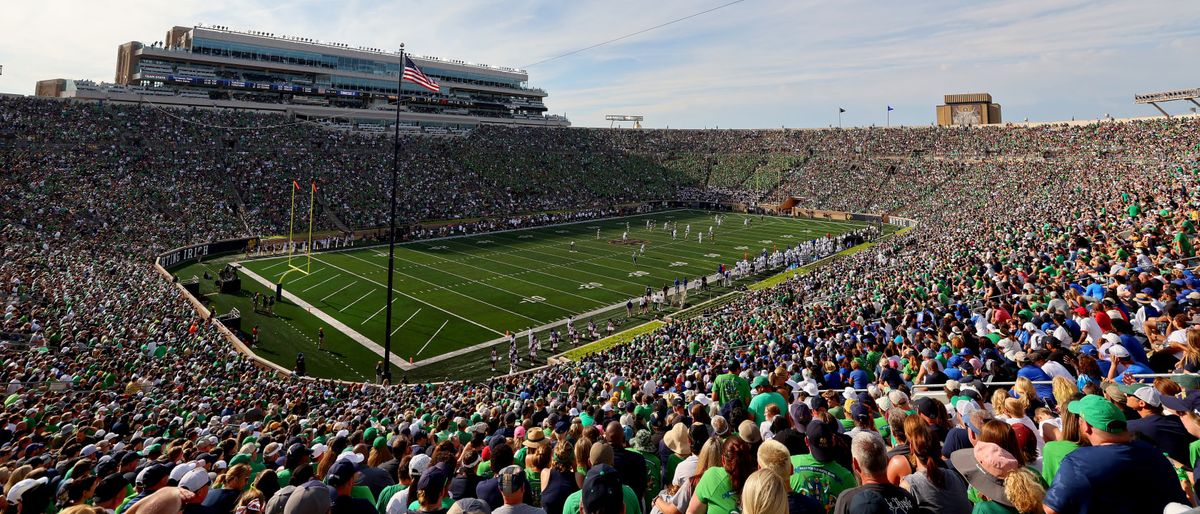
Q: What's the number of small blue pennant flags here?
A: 1